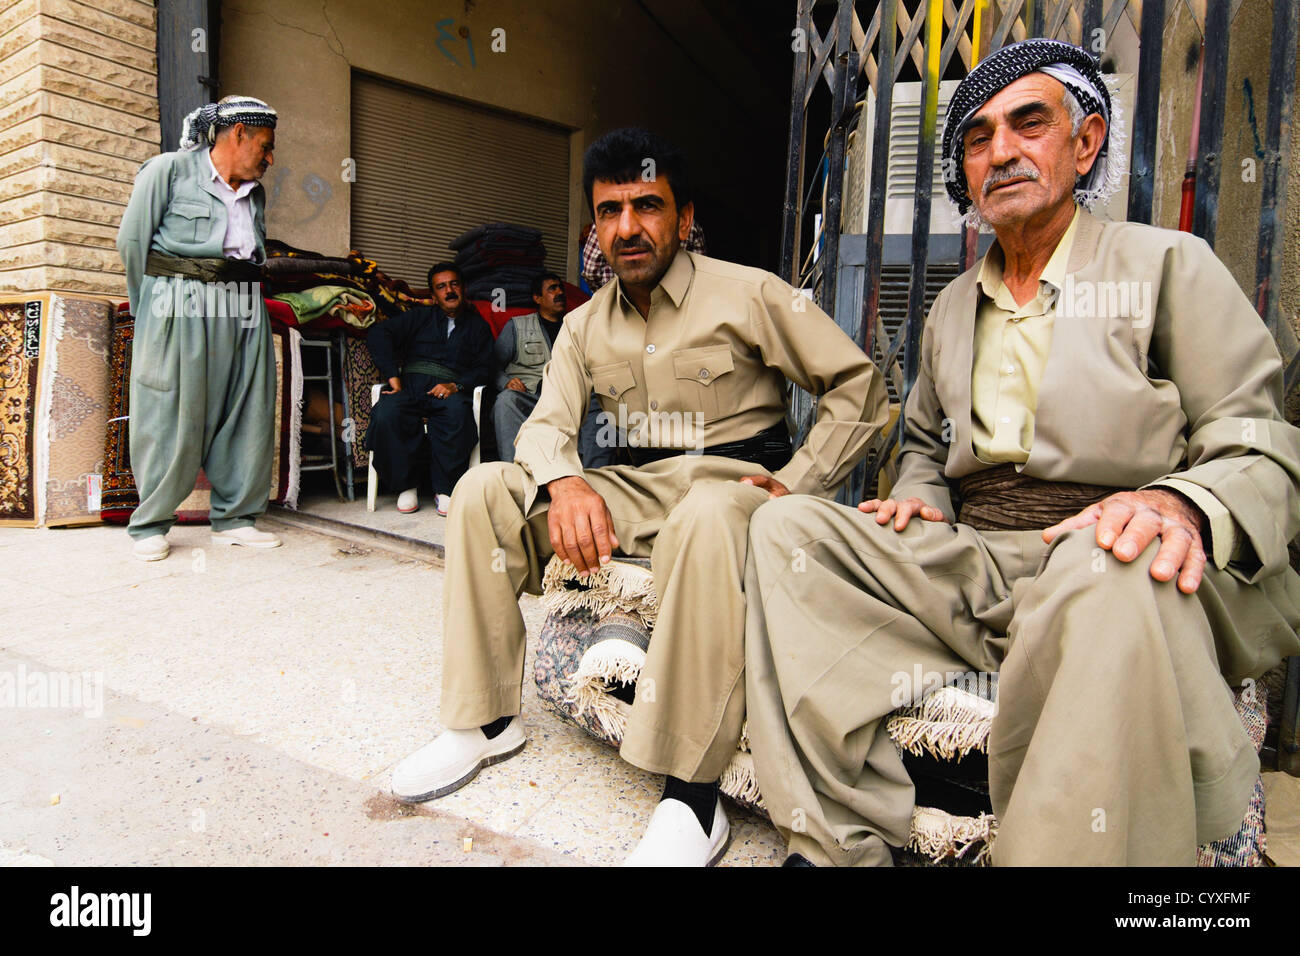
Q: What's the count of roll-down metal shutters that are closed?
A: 1